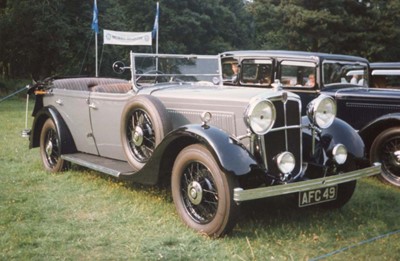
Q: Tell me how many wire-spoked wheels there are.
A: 4